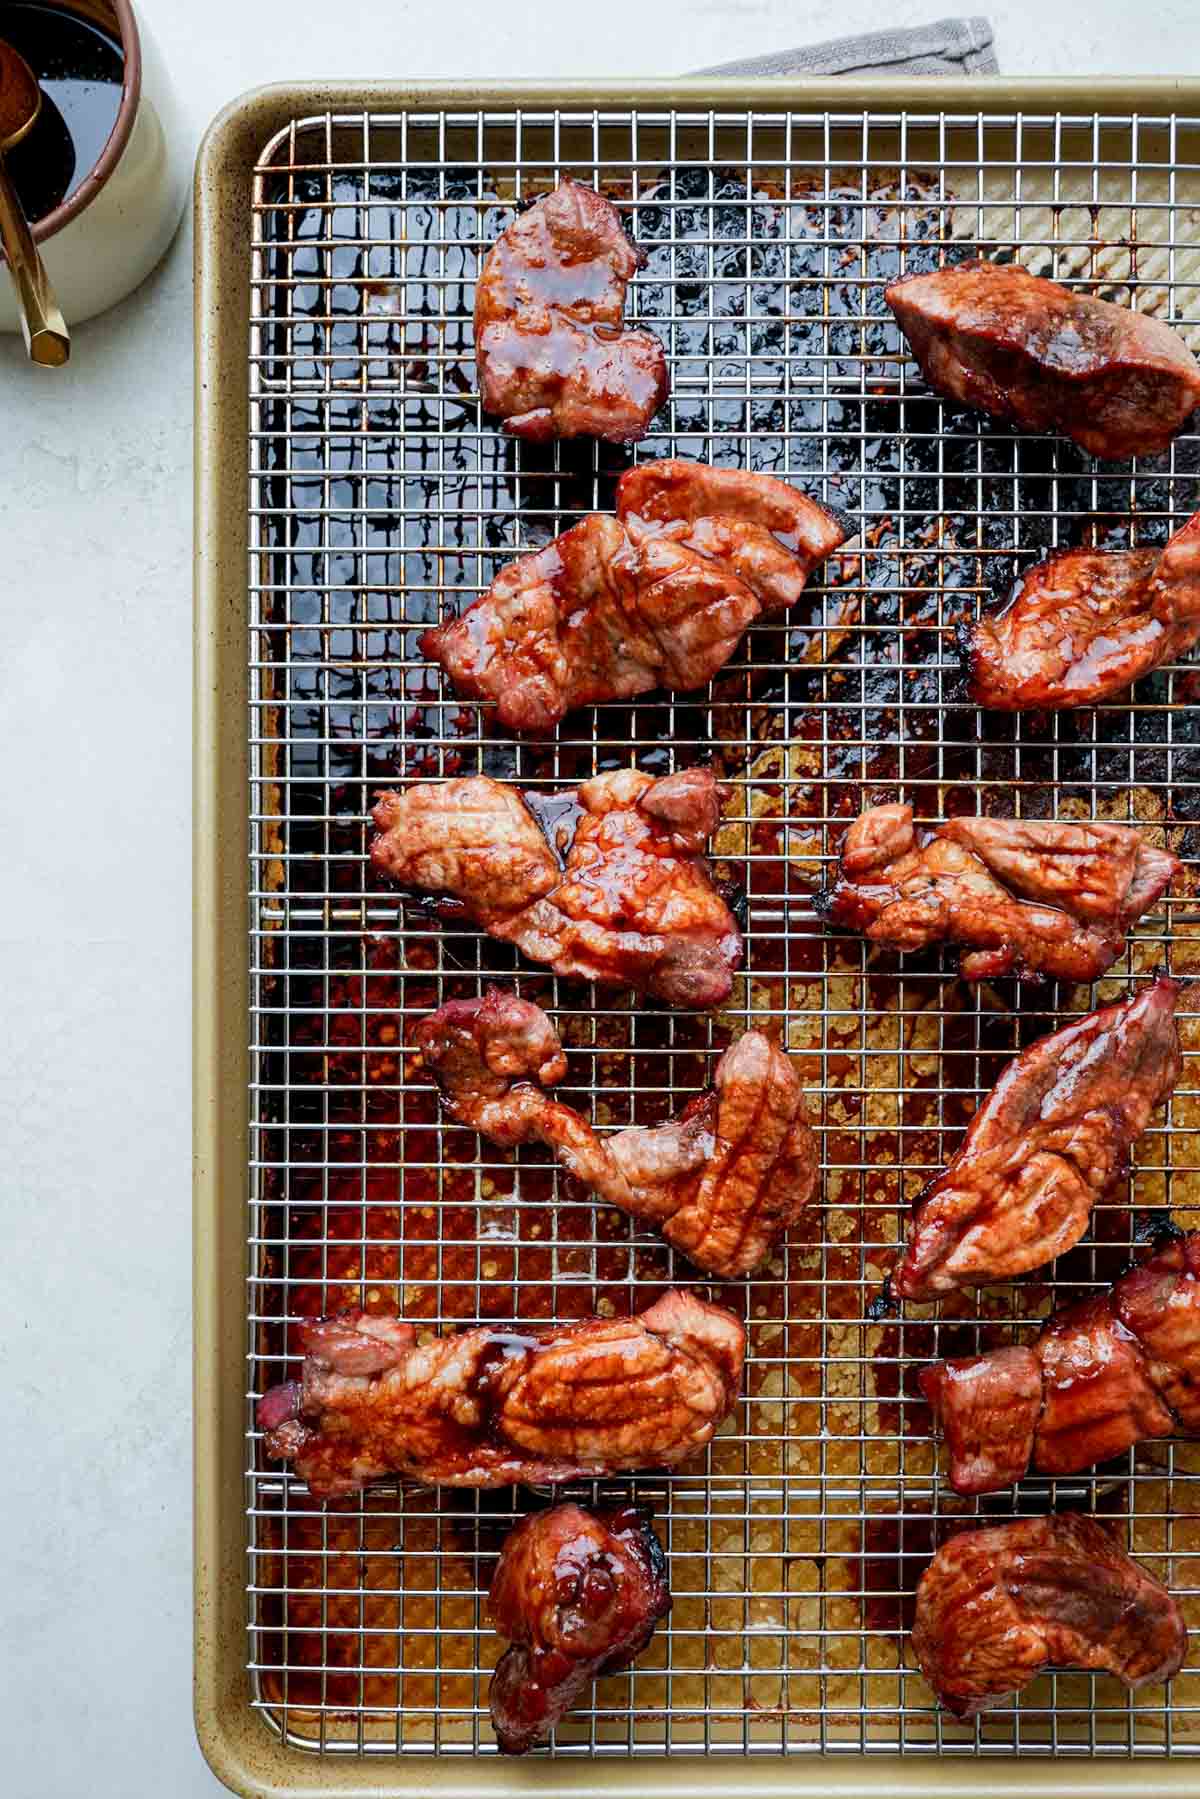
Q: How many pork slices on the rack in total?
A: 12